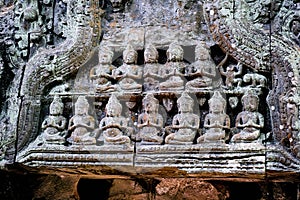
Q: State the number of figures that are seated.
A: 12